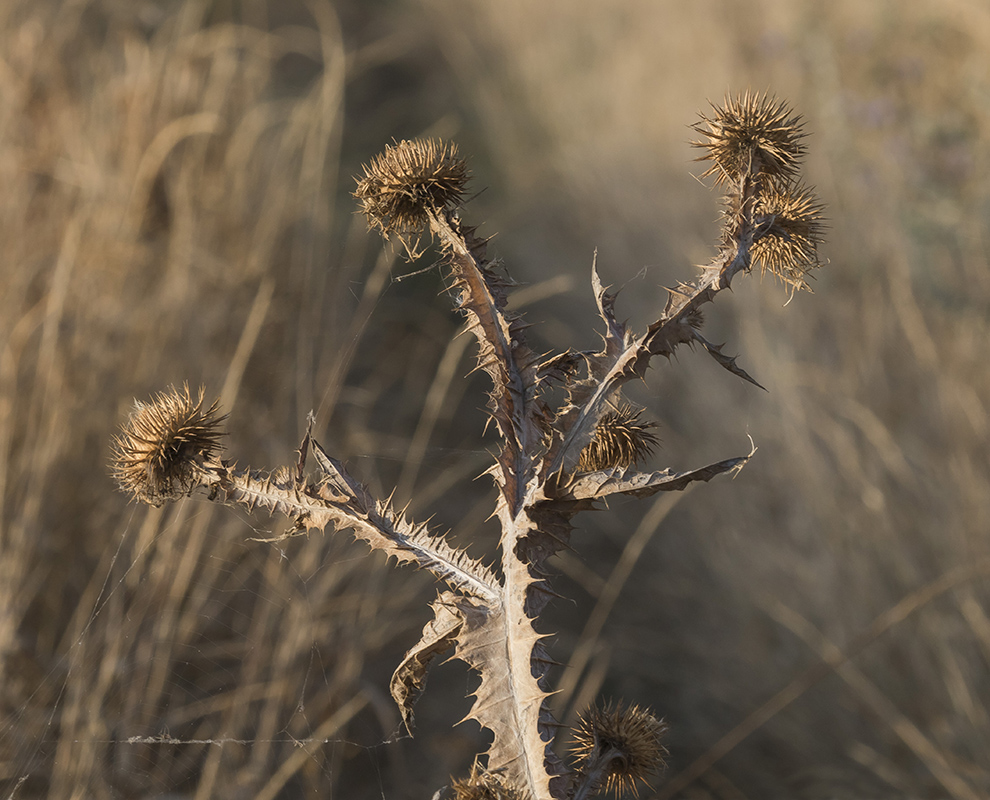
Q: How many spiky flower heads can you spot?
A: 7